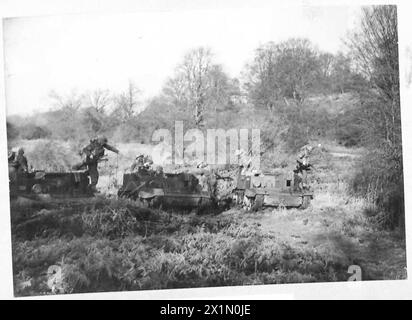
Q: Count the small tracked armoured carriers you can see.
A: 3